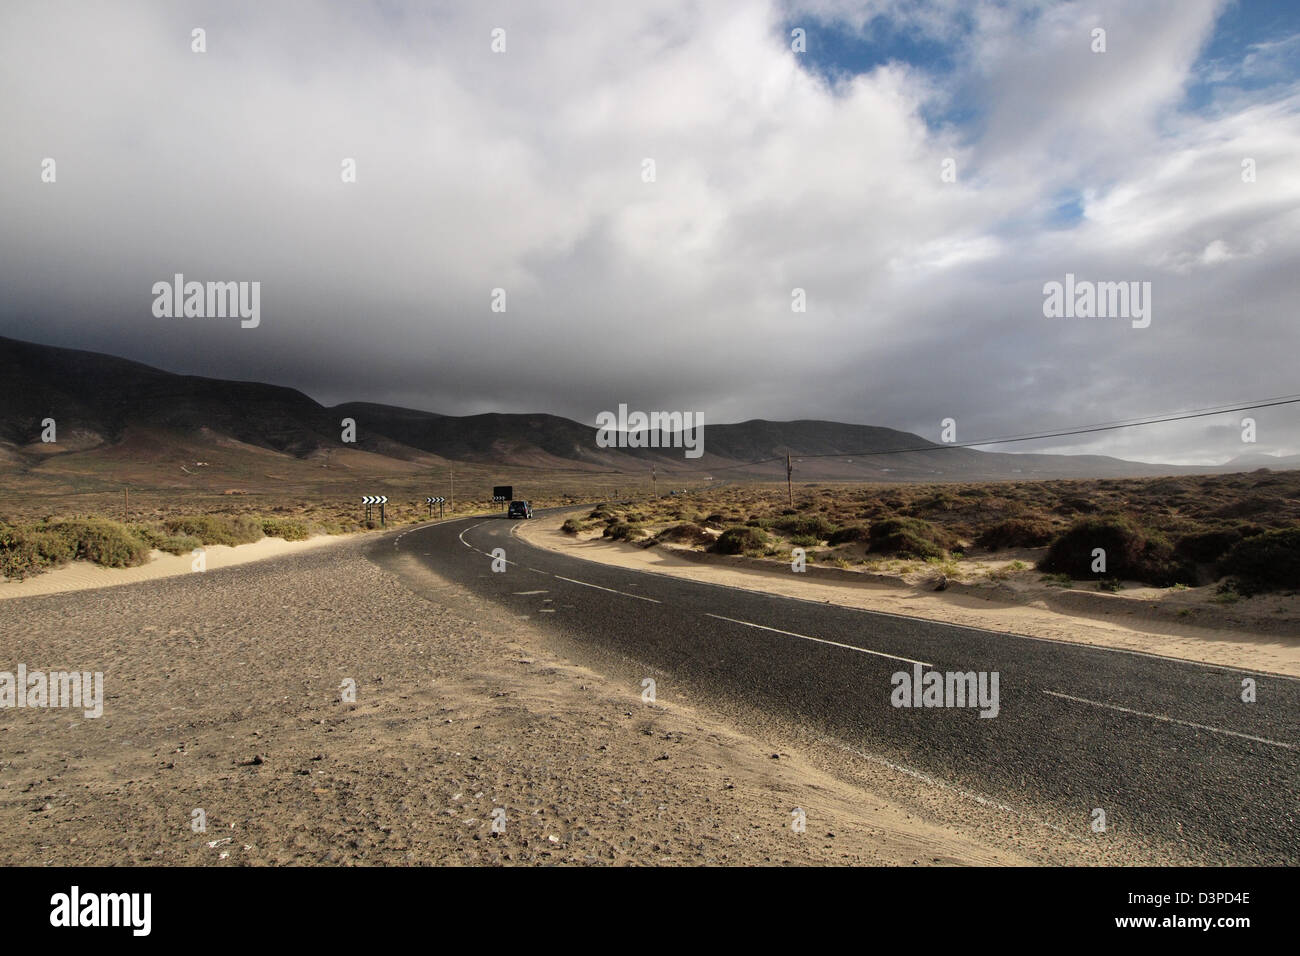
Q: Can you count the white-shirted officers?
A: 0